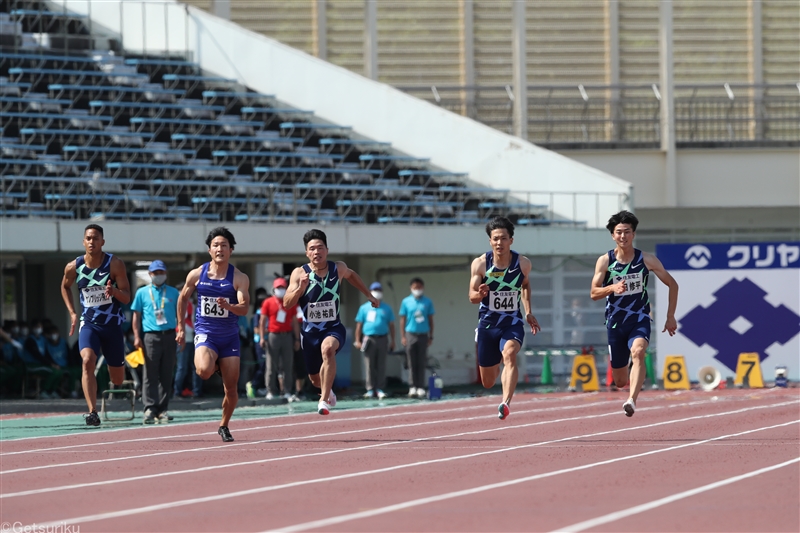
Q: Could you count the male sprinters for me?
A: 5